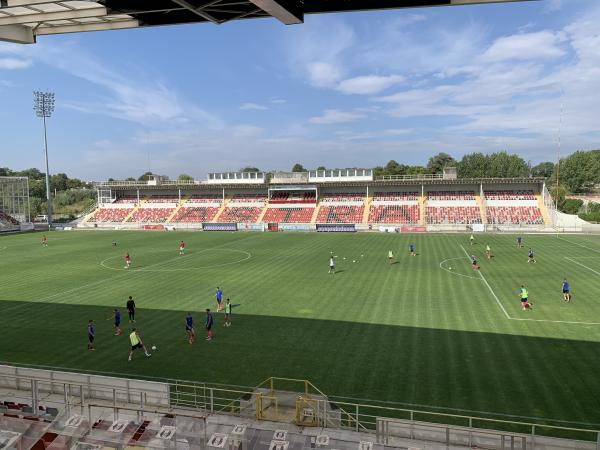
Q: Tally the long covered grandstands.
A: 1